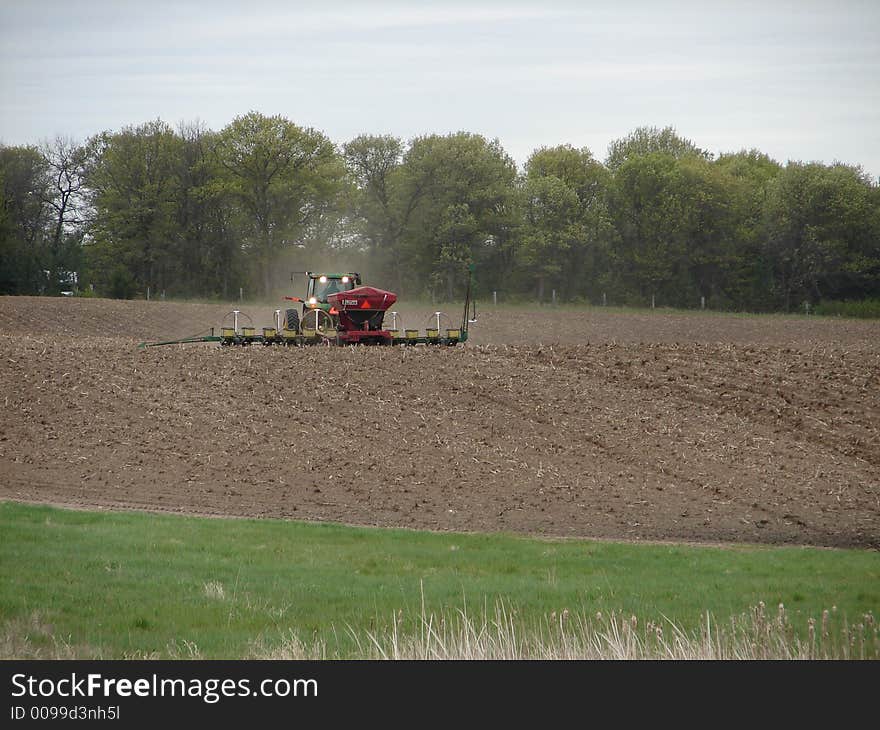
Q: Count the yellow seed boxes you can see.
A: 10